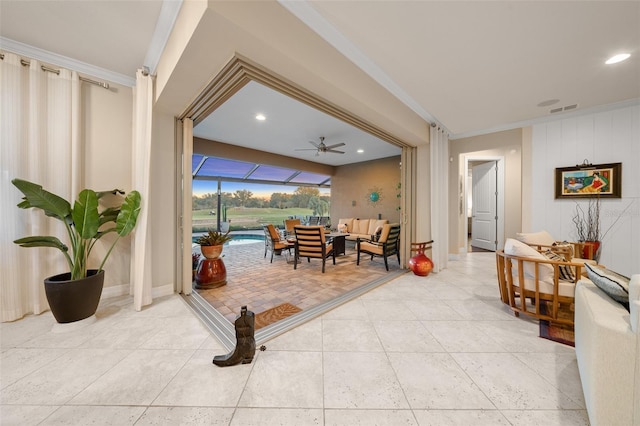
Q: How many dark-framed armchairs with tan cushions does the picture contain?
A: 4